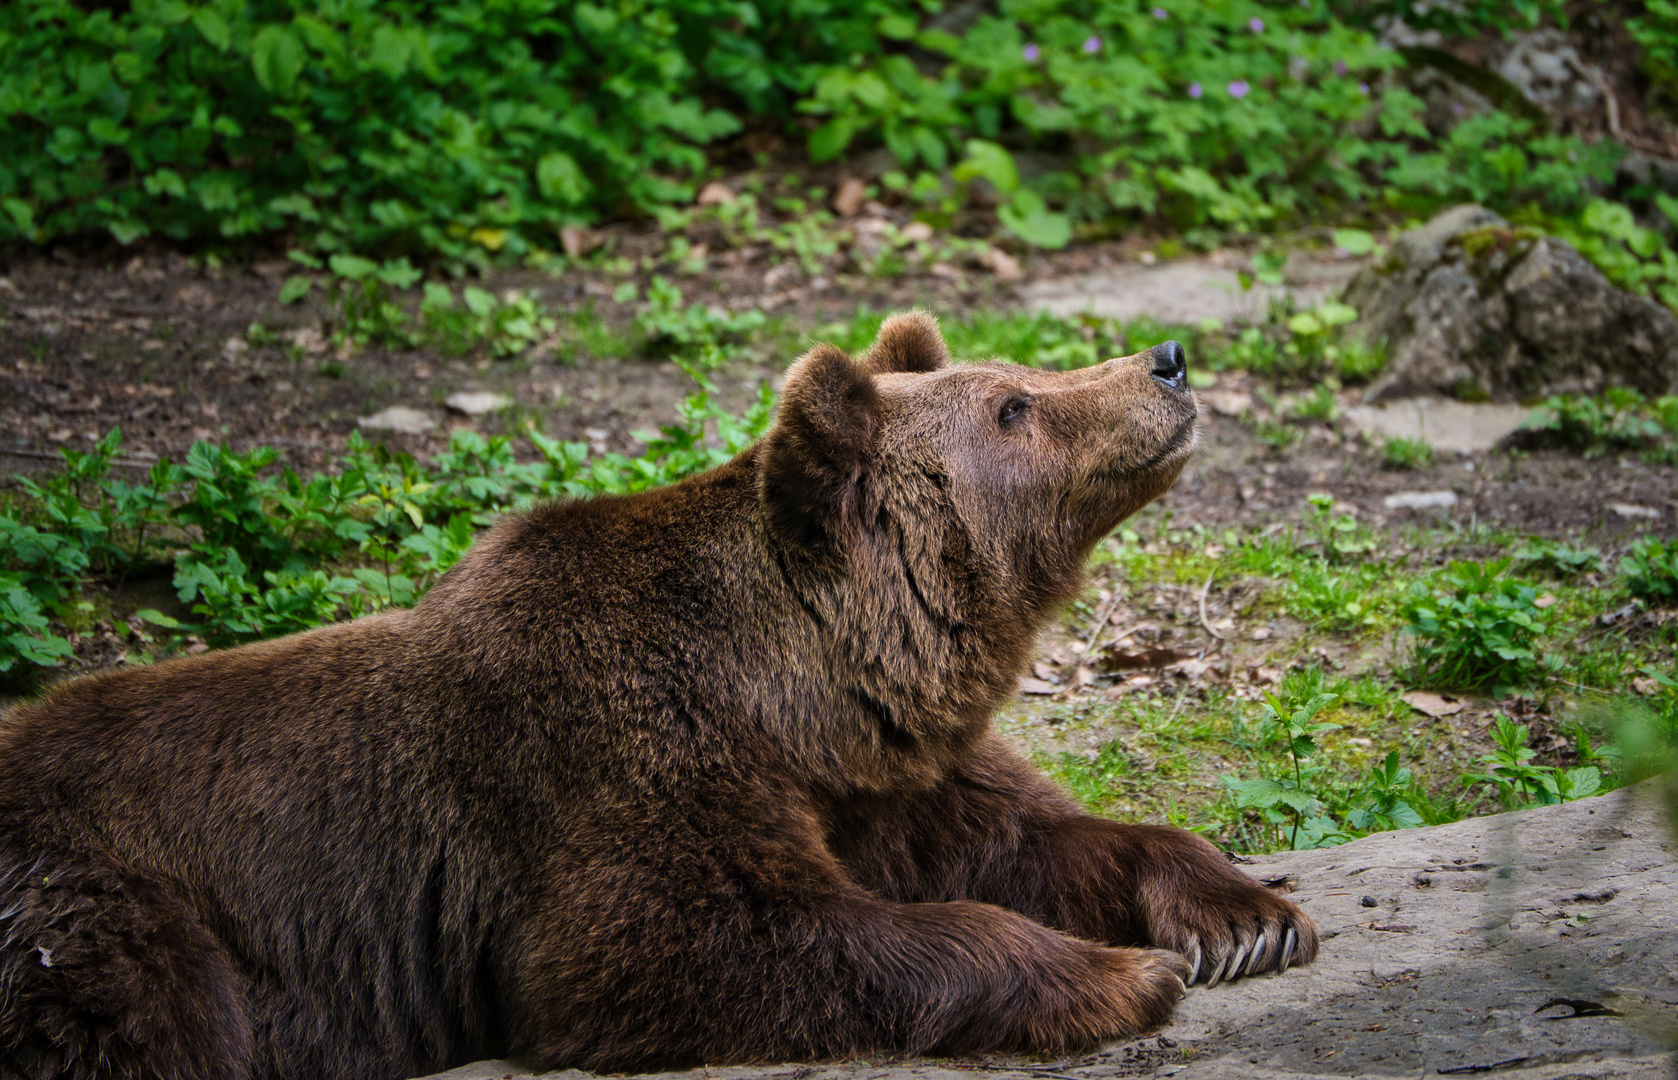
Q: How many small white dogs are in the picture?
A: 0